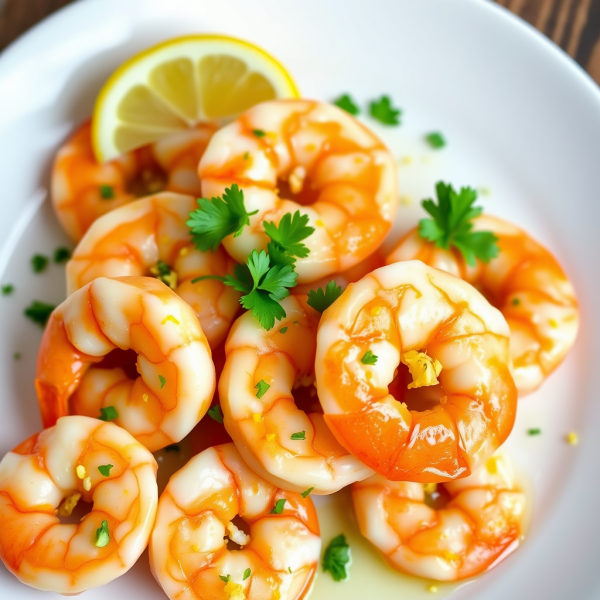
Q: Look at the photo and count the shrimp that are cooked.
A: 10